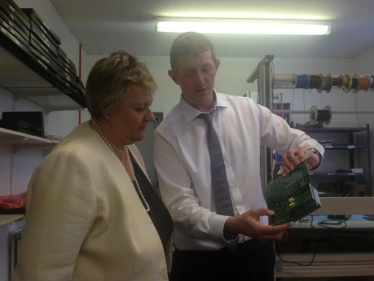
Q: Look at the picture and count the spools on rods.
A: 9